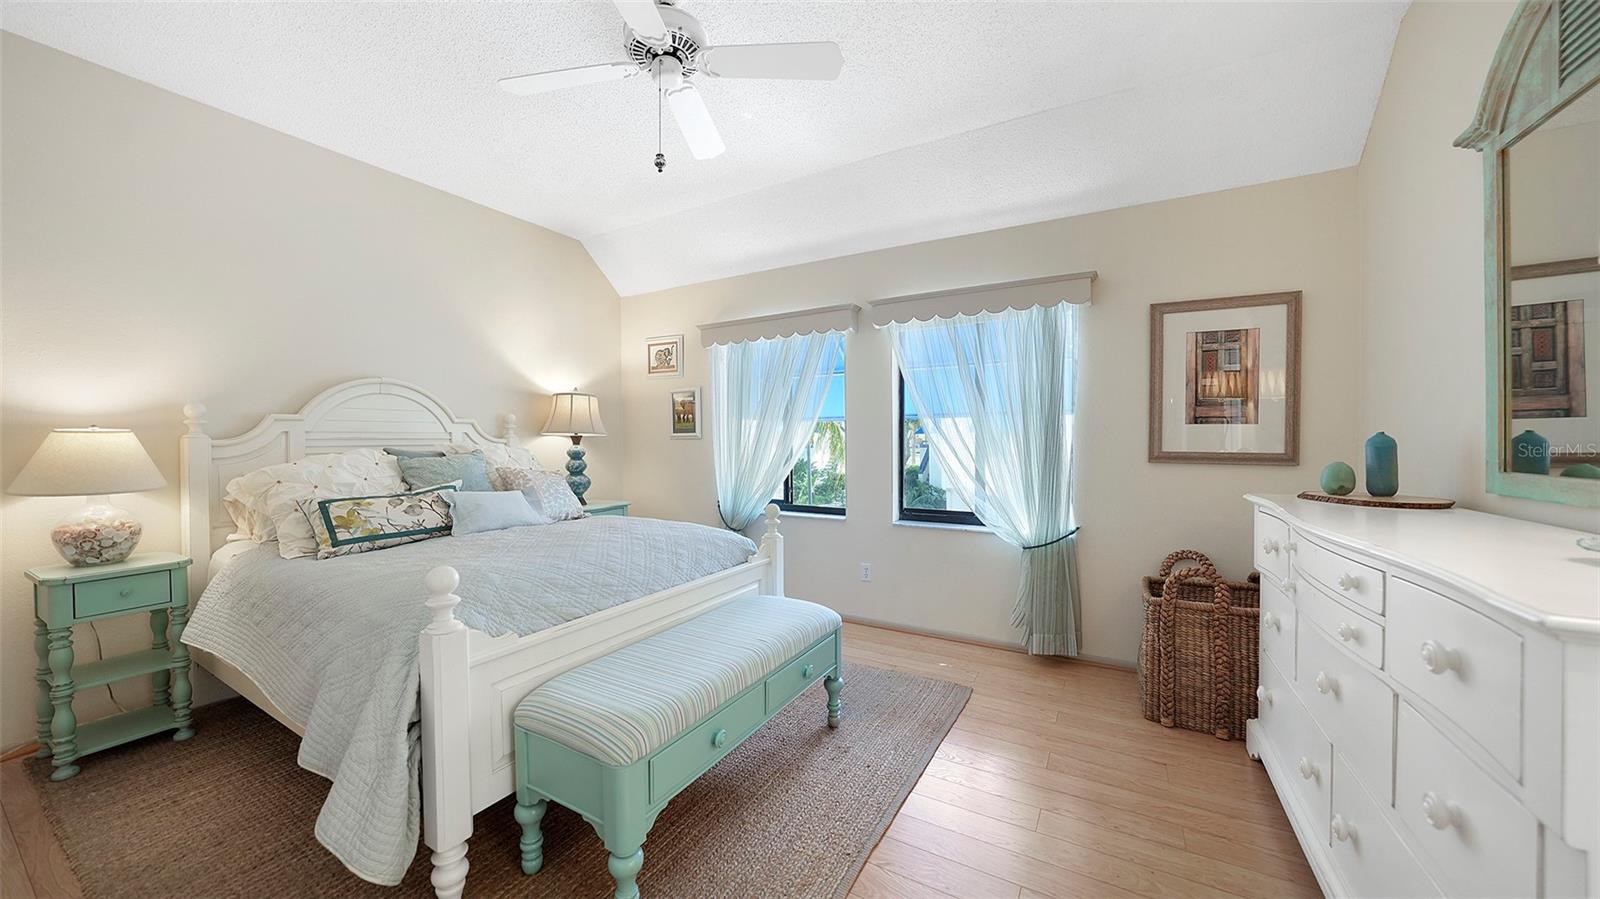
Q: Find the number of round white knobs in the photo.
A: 12